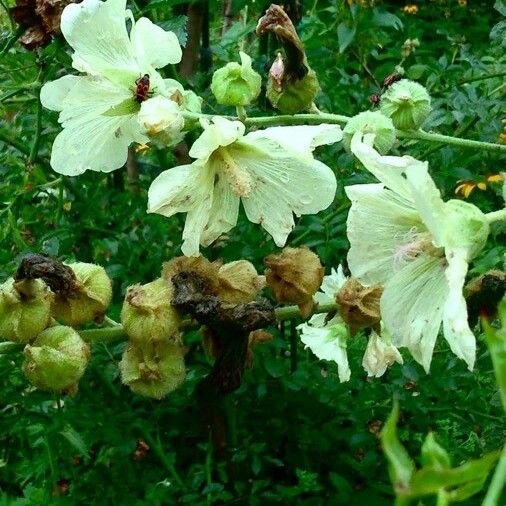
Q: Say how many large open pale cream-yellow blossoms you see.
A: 3